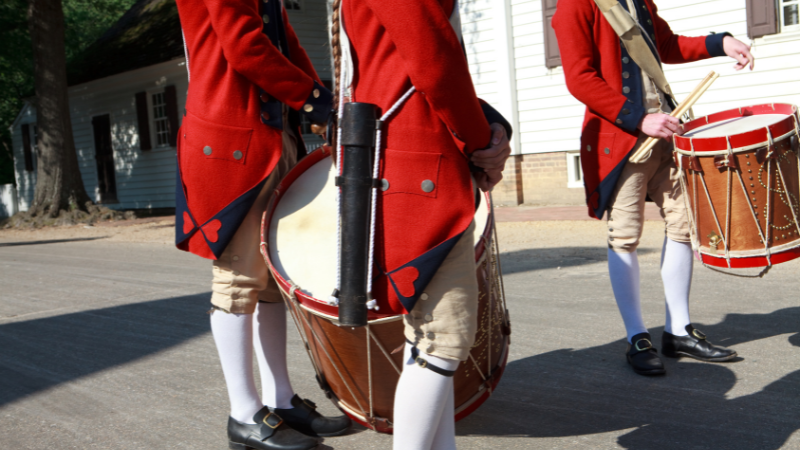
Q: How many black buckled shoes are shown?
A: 4